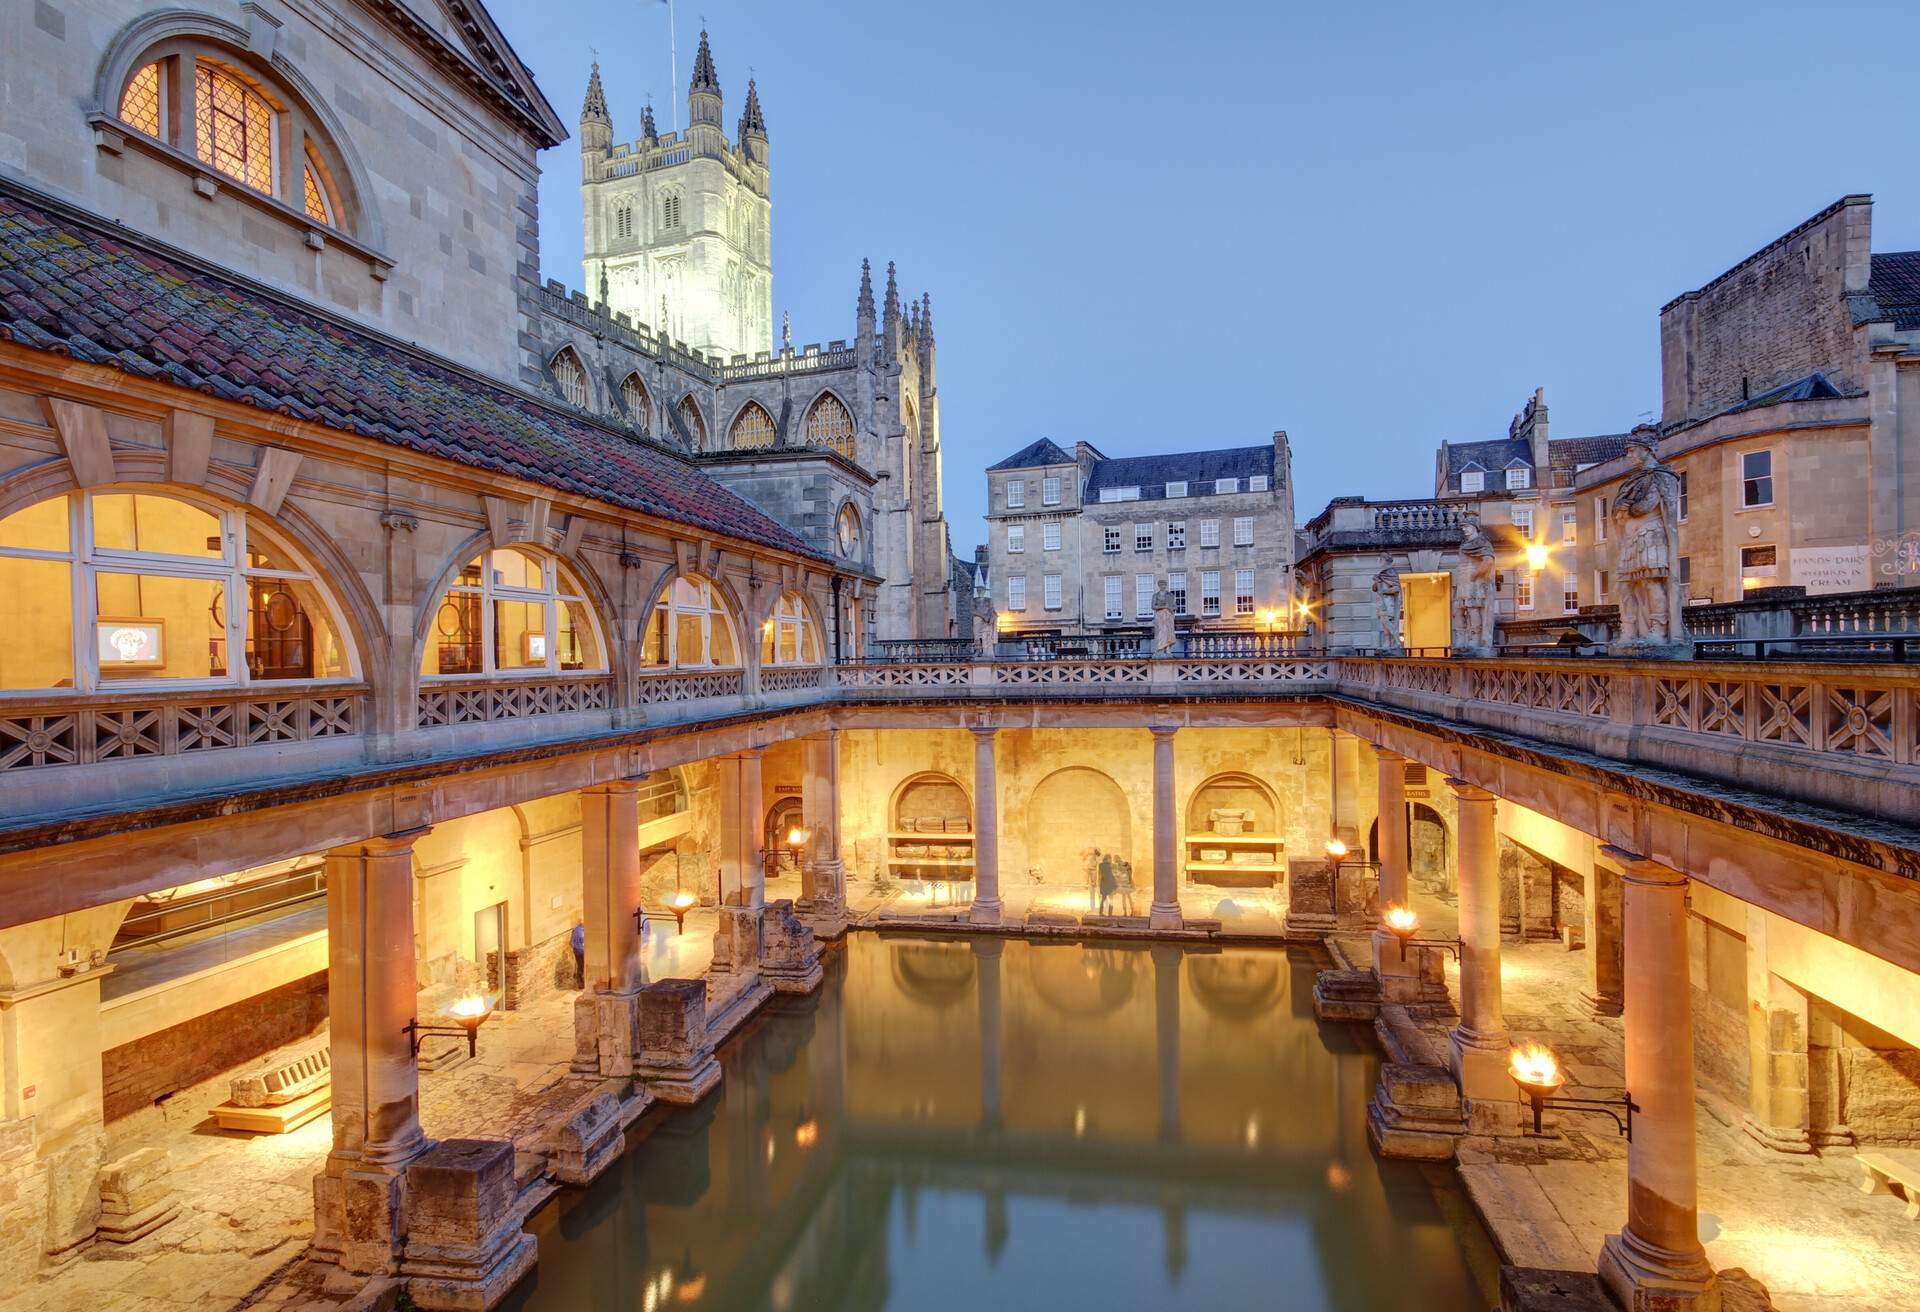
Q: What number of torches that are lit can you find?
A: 6